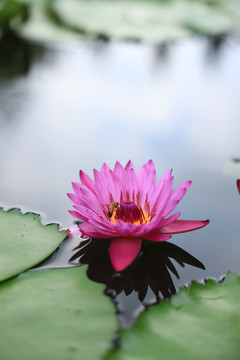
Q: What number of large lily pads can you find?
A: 3